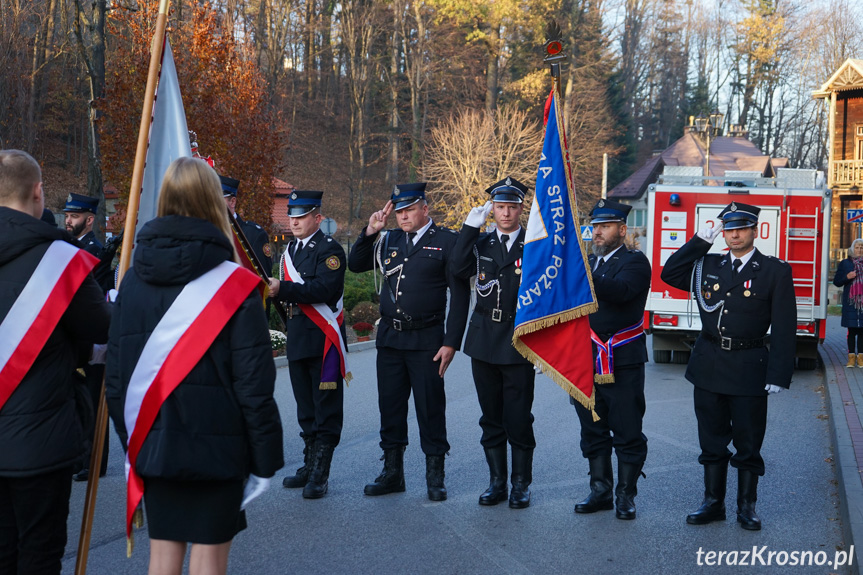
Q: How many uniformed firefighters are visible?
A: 7